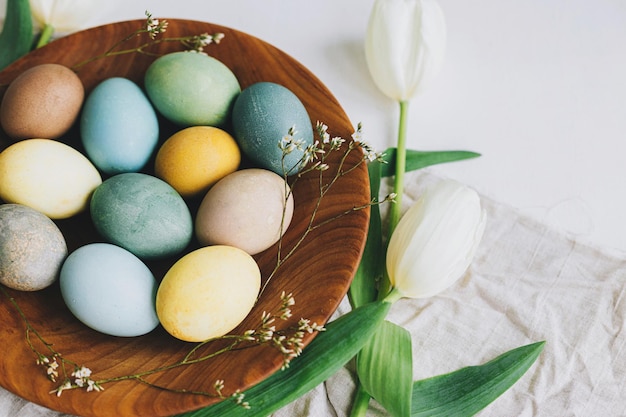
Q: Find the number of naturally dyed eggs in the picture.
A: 11